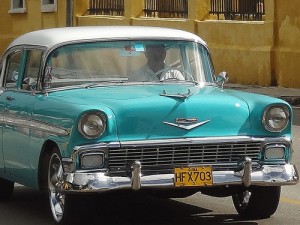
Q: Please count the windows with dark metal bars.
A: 3